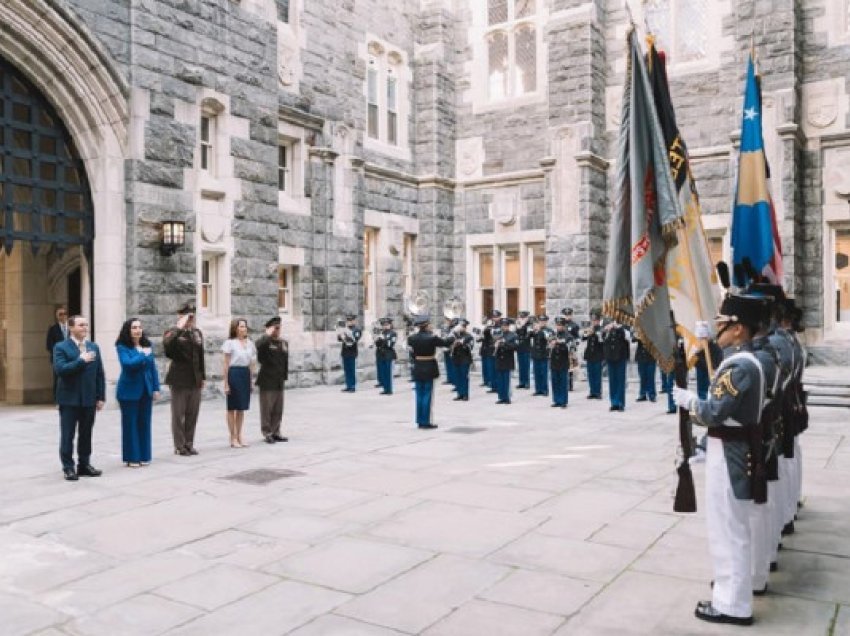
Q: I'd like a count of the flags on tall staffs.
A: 4